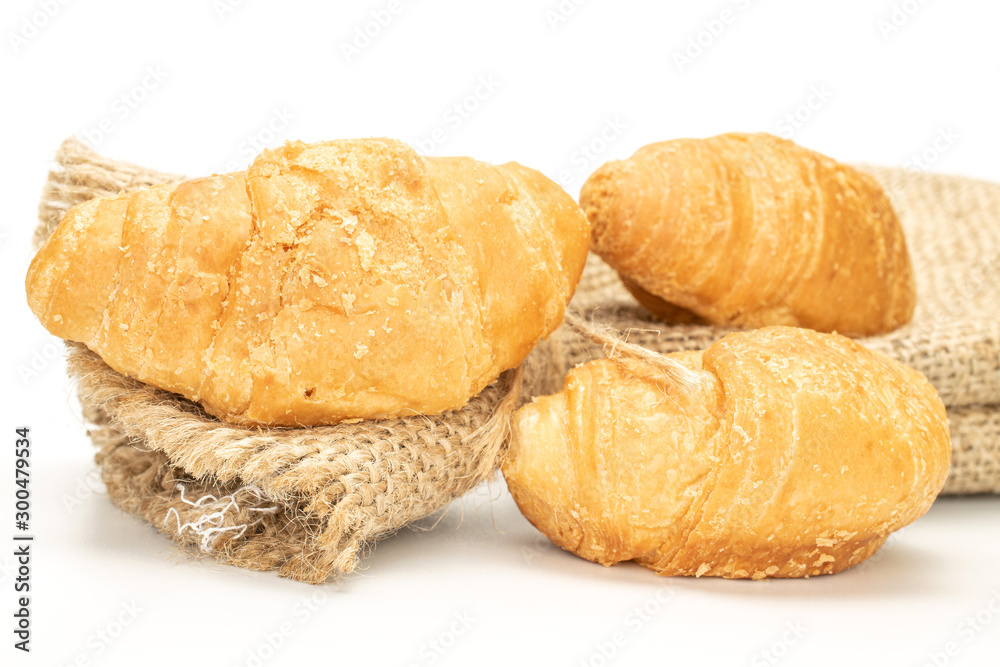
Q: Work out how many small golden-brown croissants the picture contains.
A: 3